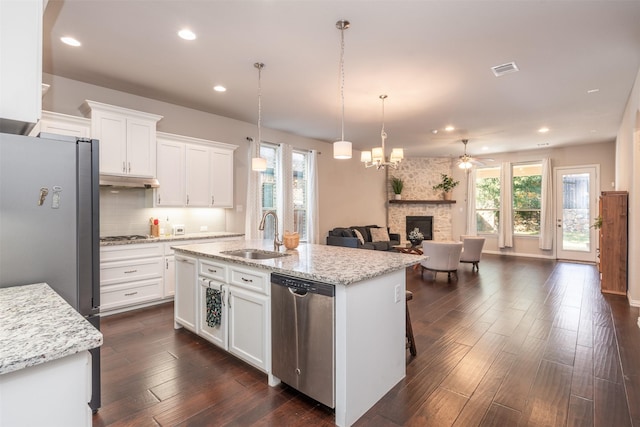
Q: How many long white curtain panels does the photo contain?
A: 6